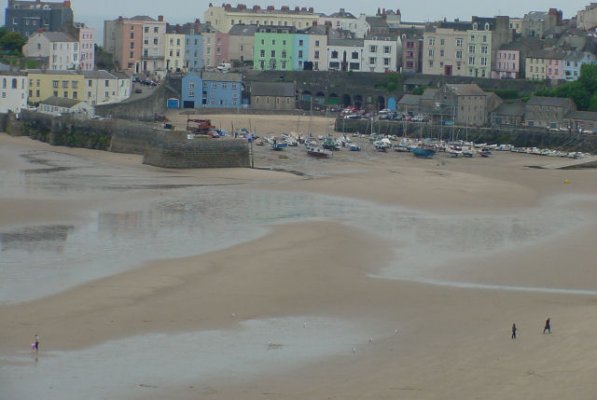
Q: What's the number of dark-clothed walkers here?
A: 2